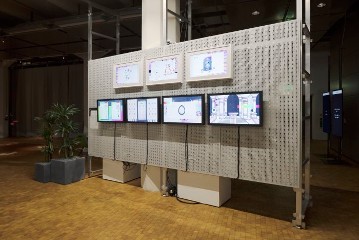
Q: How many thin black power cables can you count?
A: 4